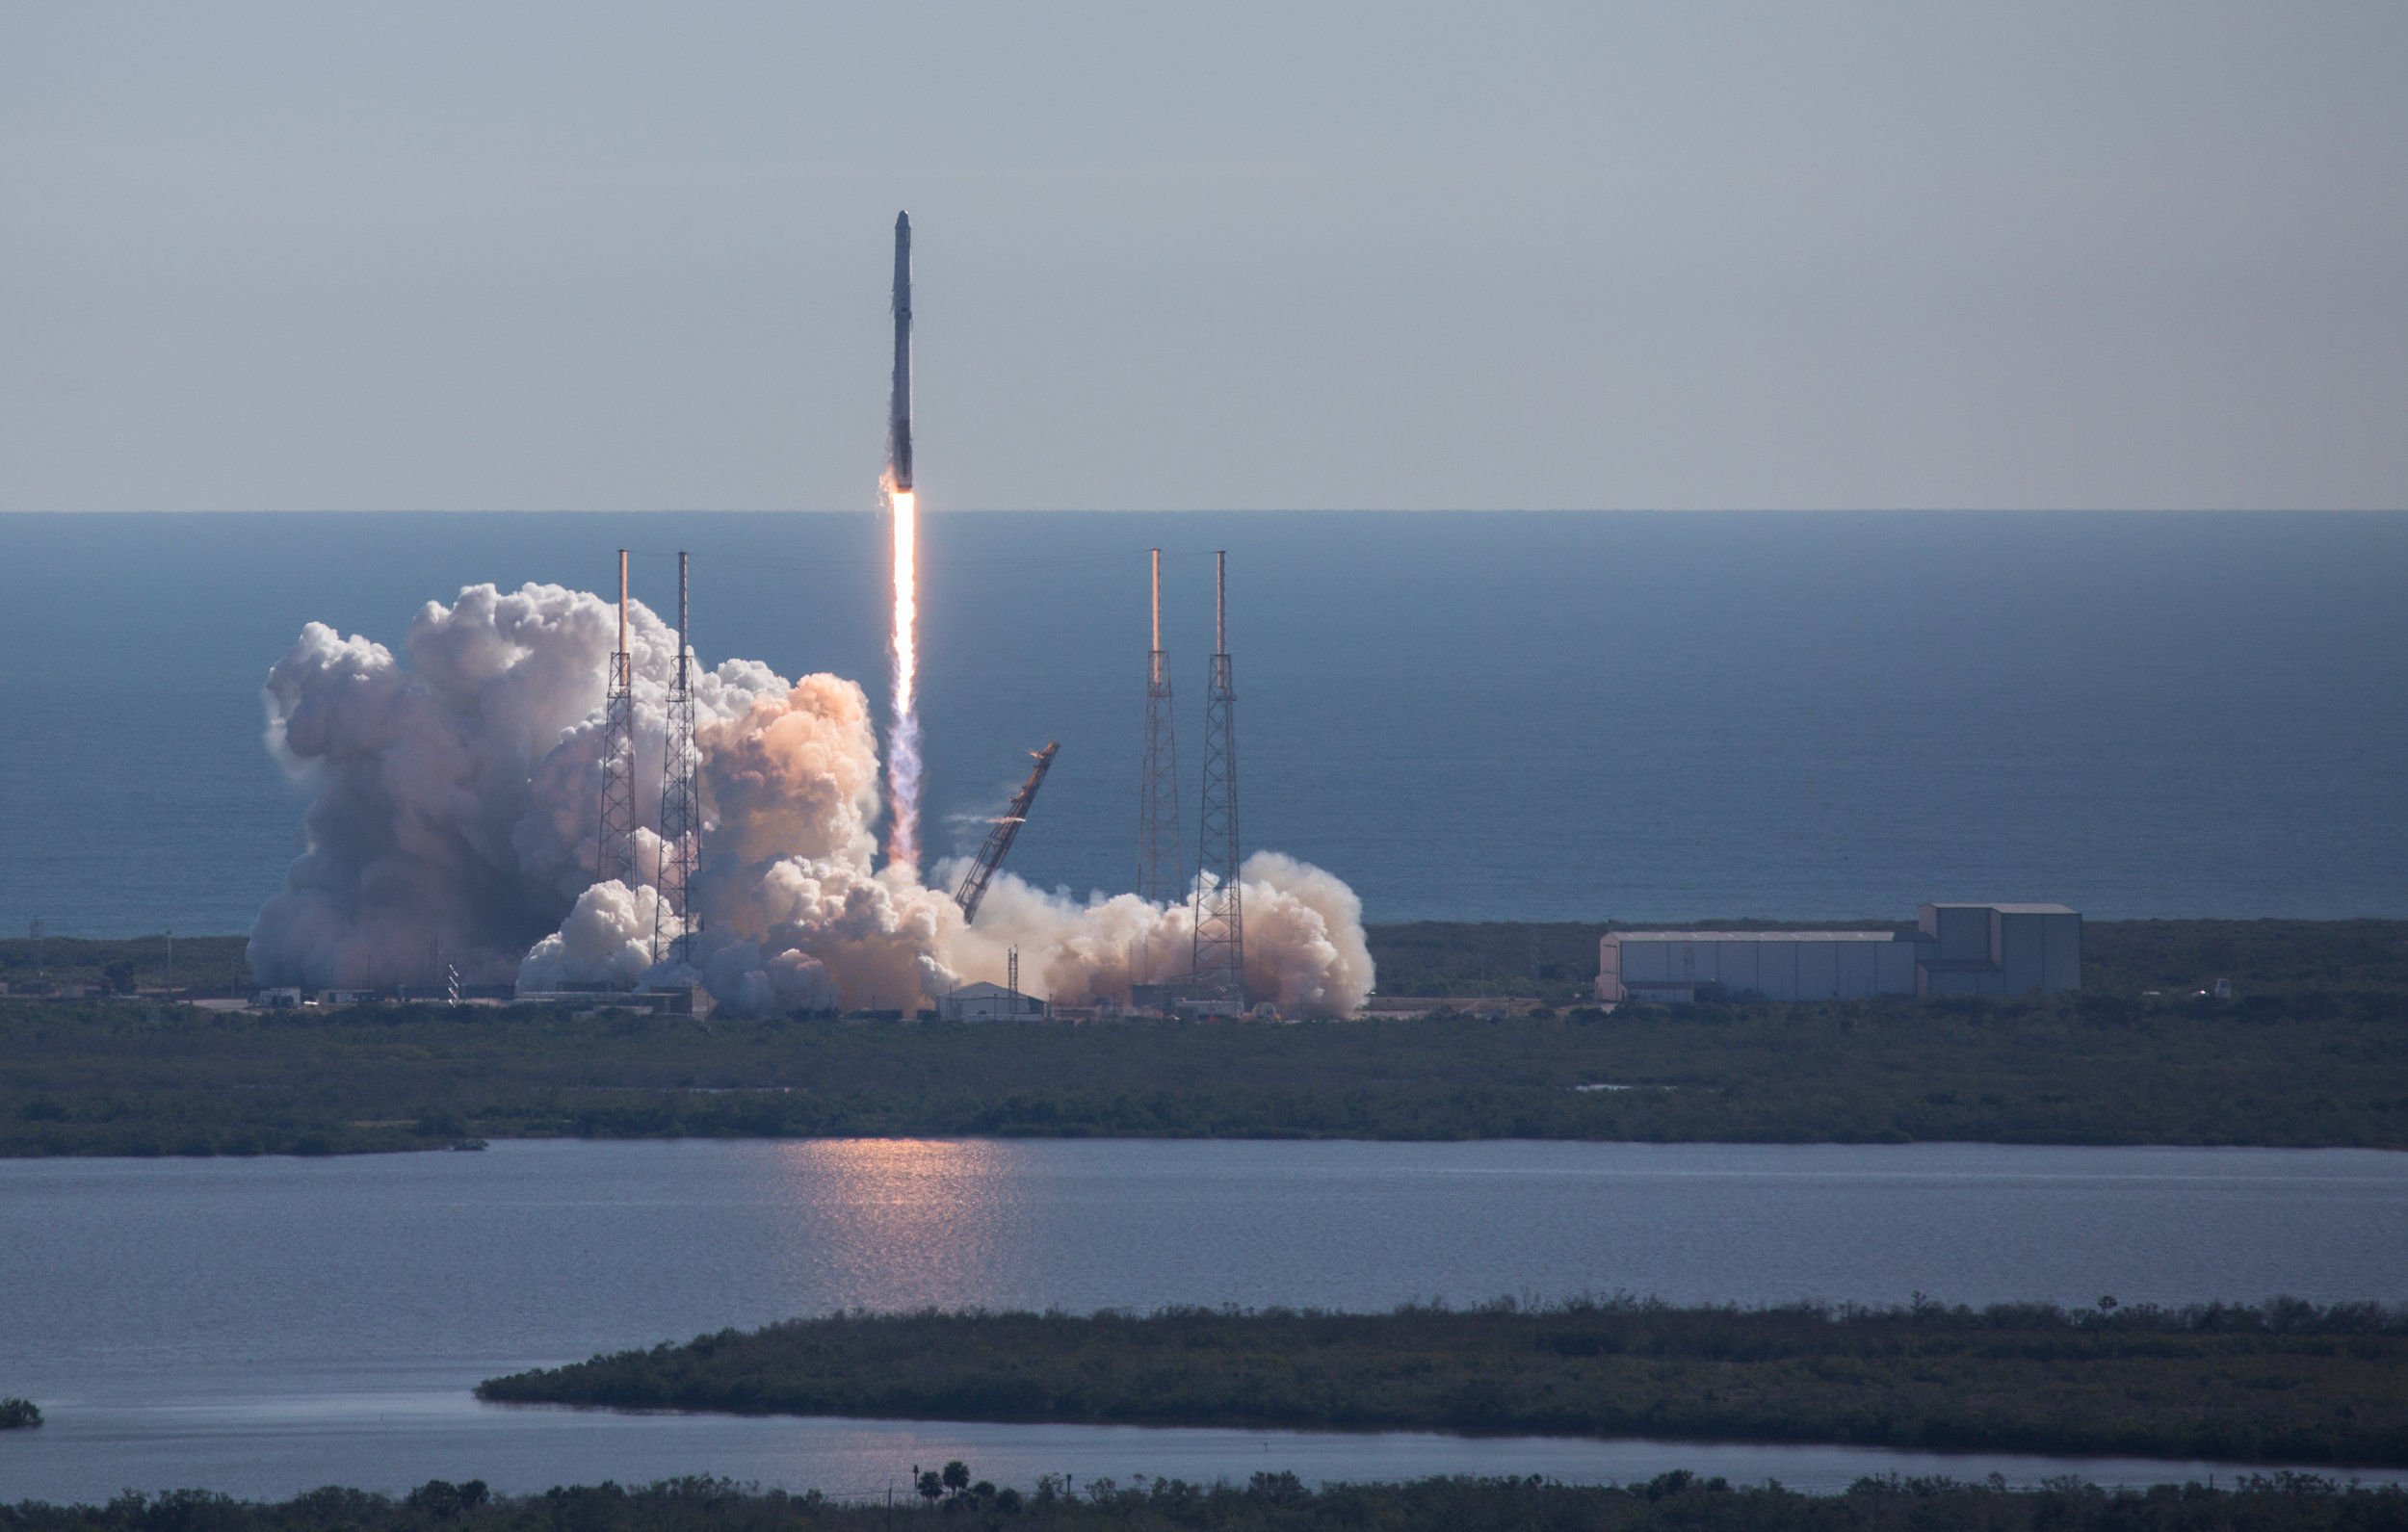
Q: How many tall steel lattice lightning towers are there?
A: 4